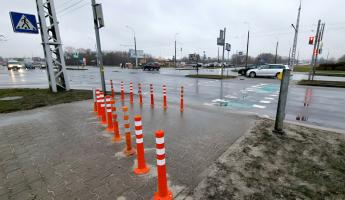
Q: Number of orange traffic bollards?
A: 15